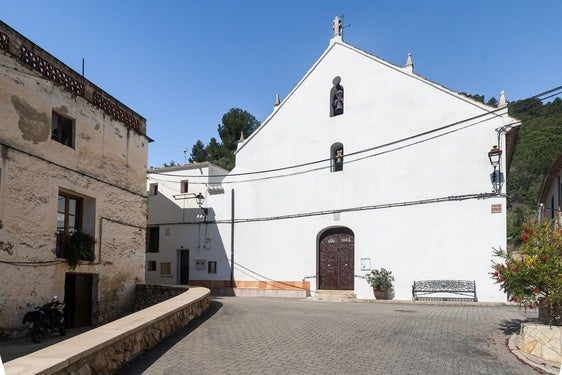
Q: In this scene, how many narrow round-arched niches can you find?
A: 2